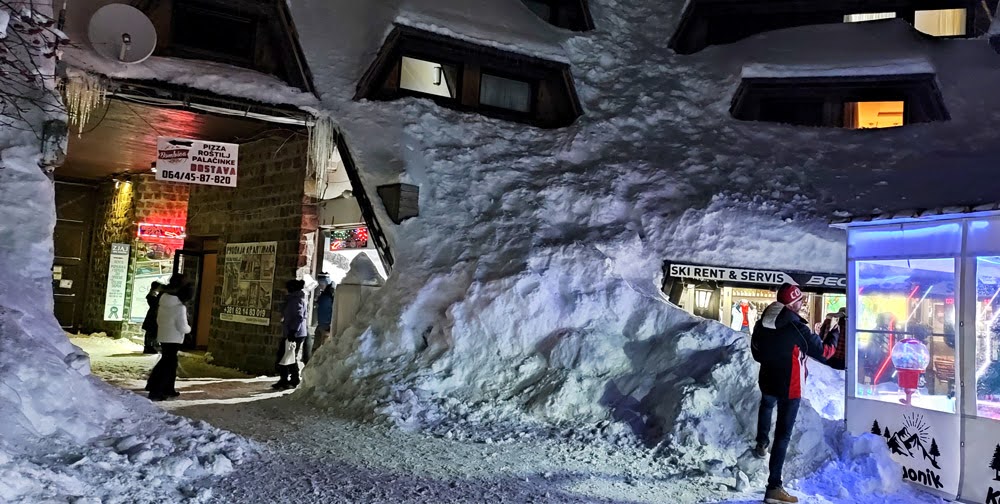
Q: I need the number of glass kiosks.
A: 1